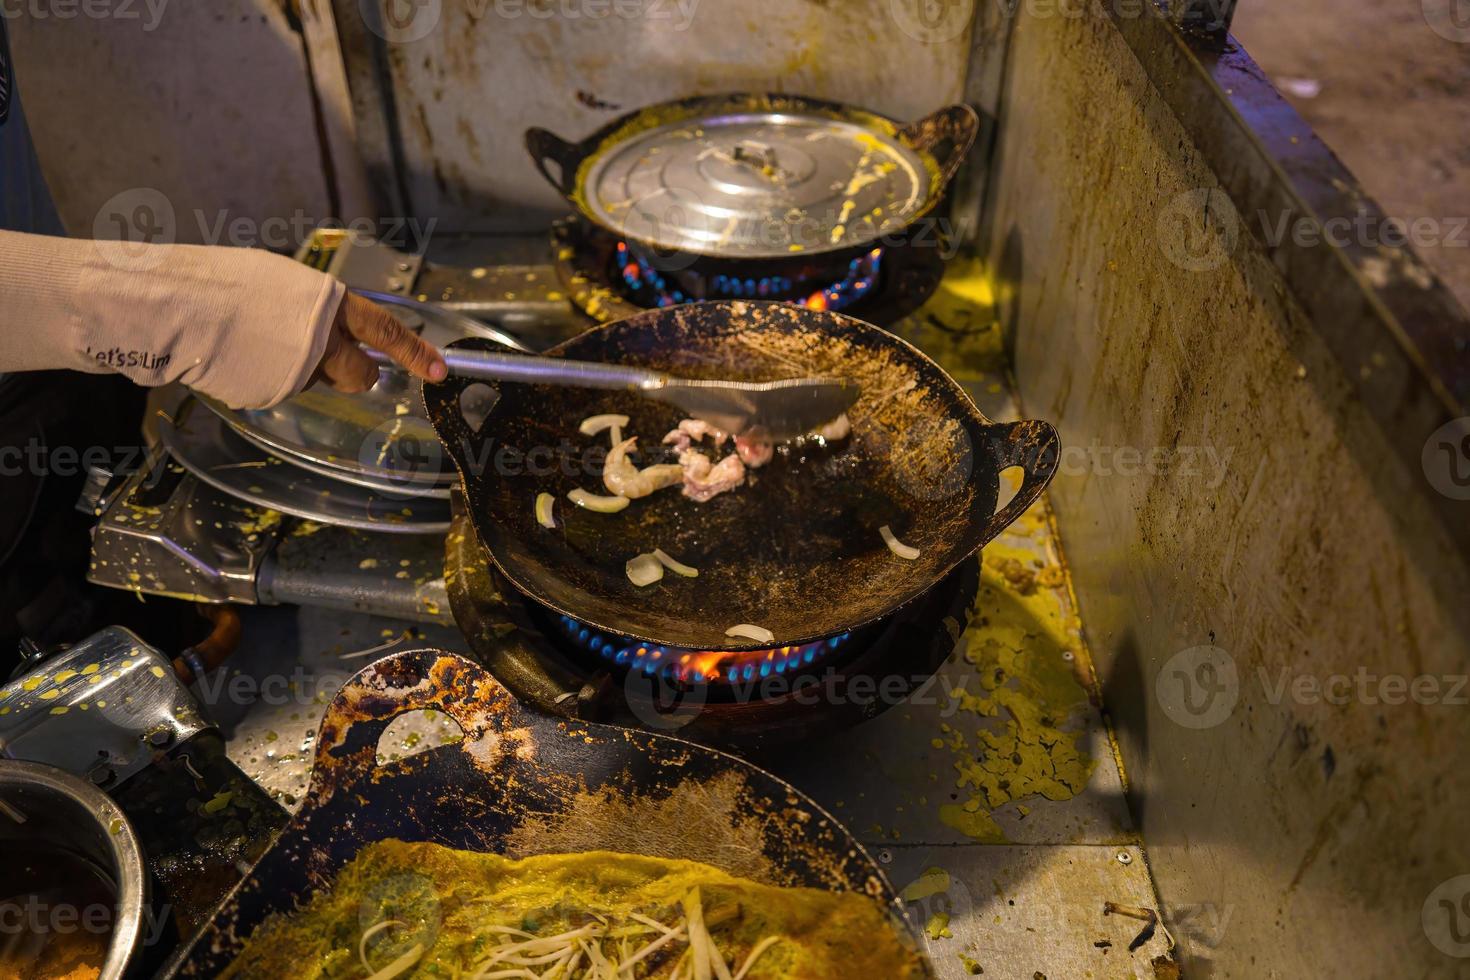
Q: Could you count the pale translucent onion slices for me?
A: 8